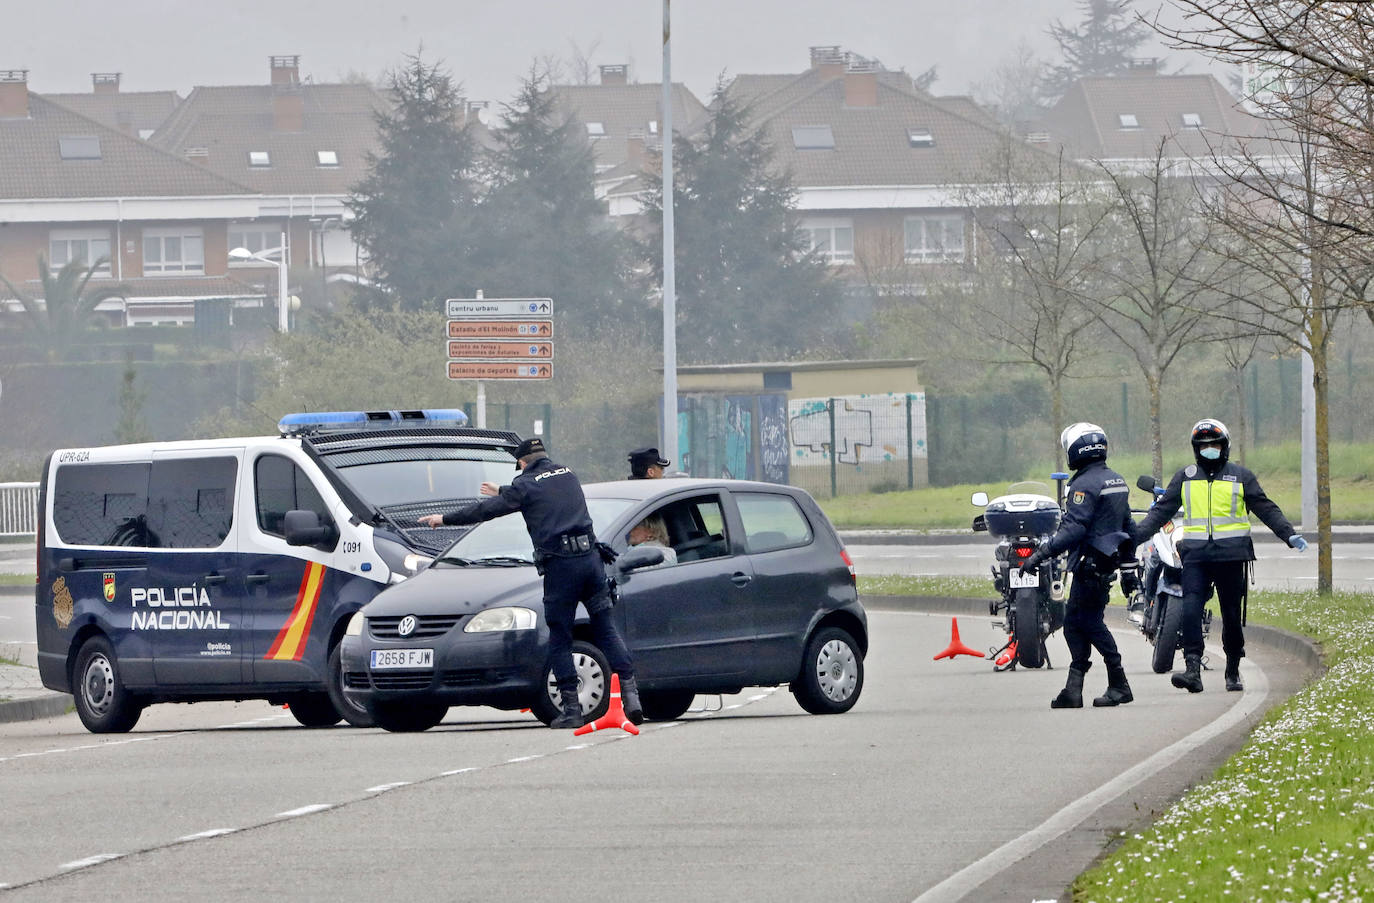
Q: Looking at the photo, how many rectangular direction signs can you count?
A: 4